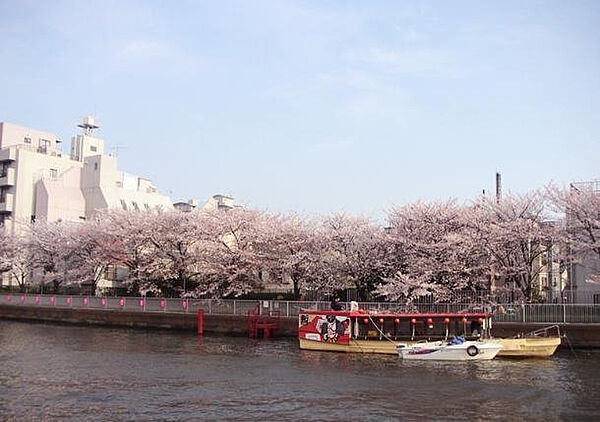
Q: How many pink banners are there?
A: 11